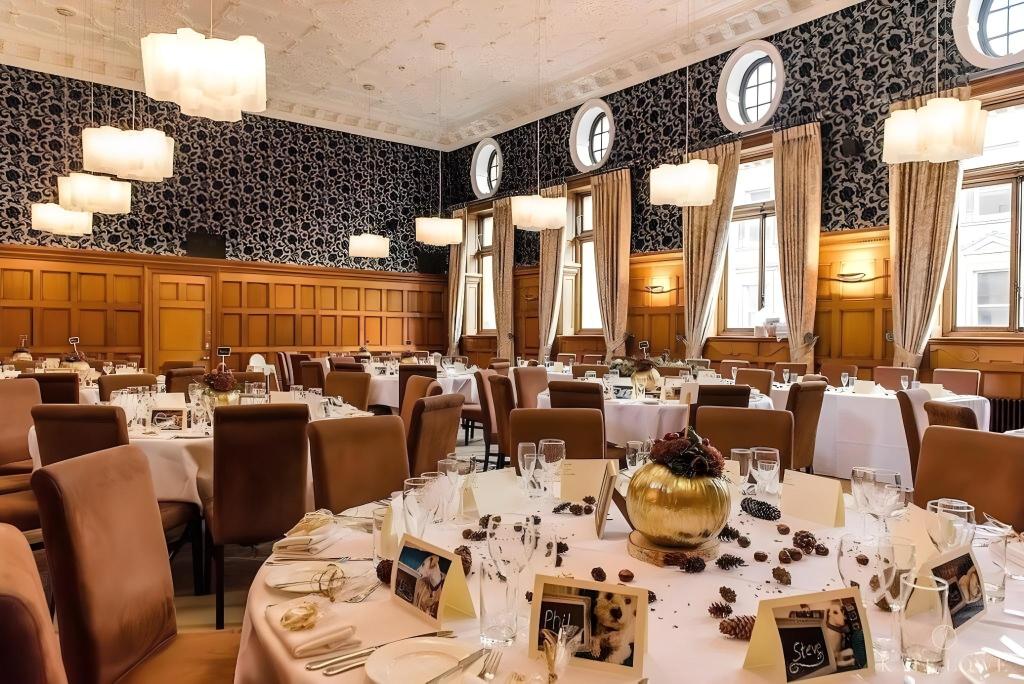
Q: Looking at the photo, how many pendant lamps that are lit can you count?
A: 9